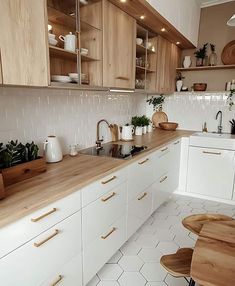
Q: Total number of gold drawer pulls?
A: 12